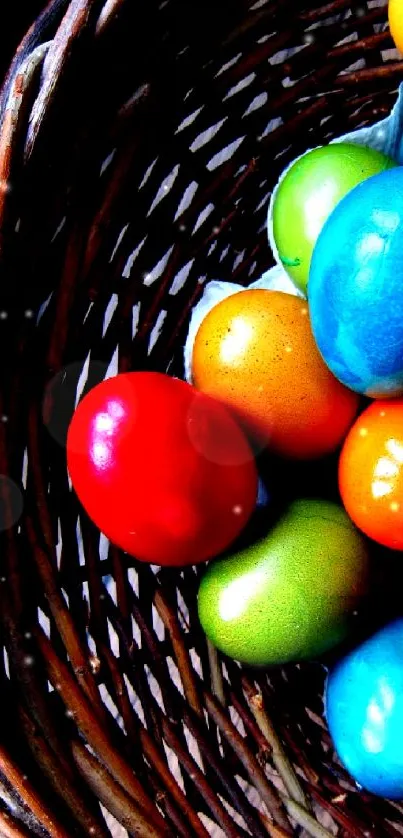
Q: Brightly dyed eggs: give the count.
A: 8